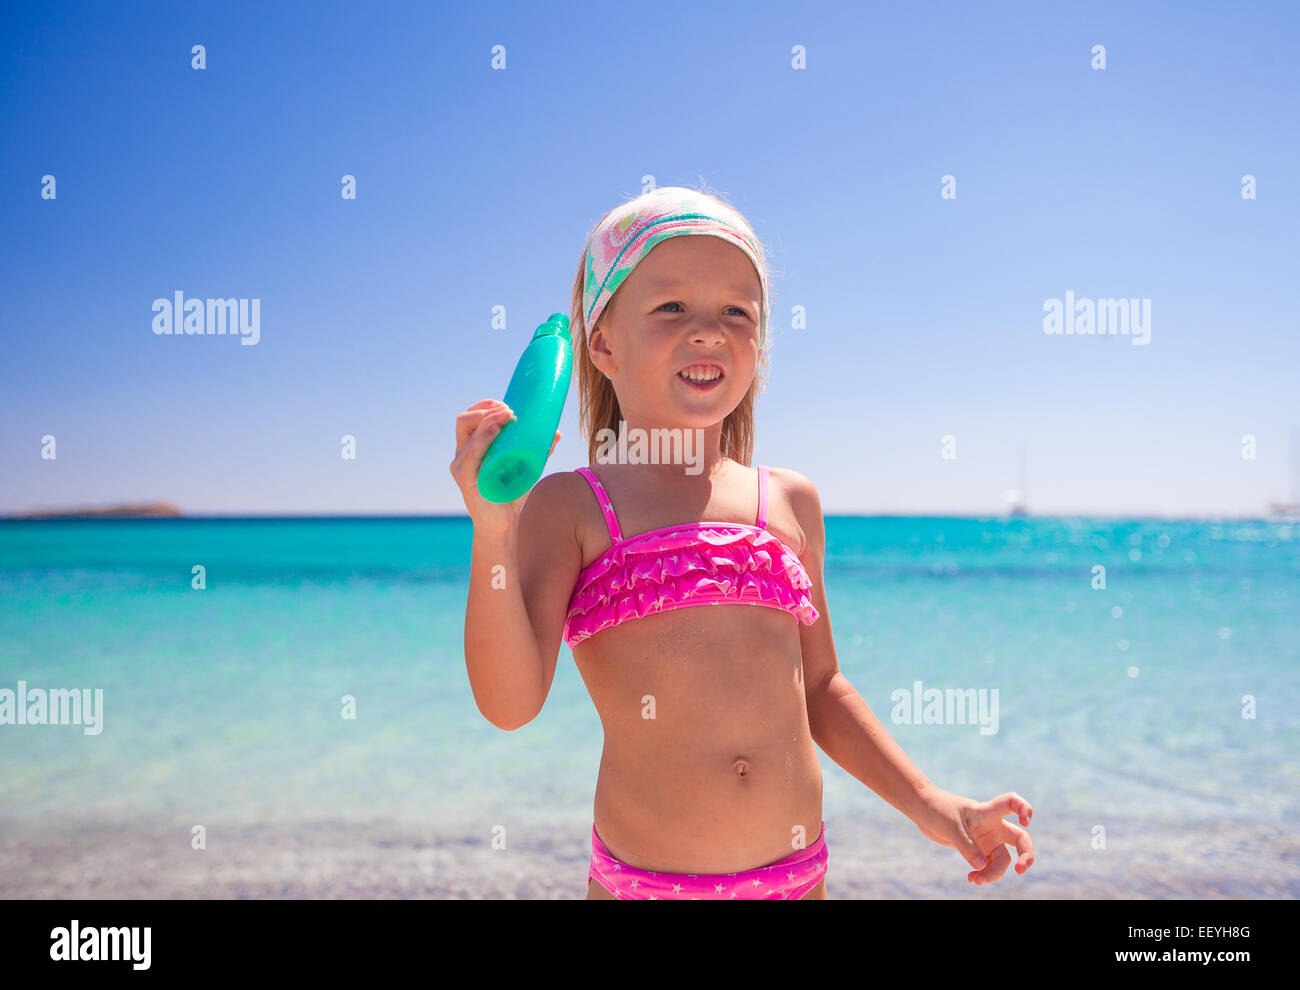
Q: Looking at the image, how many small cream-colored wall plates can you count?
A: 0